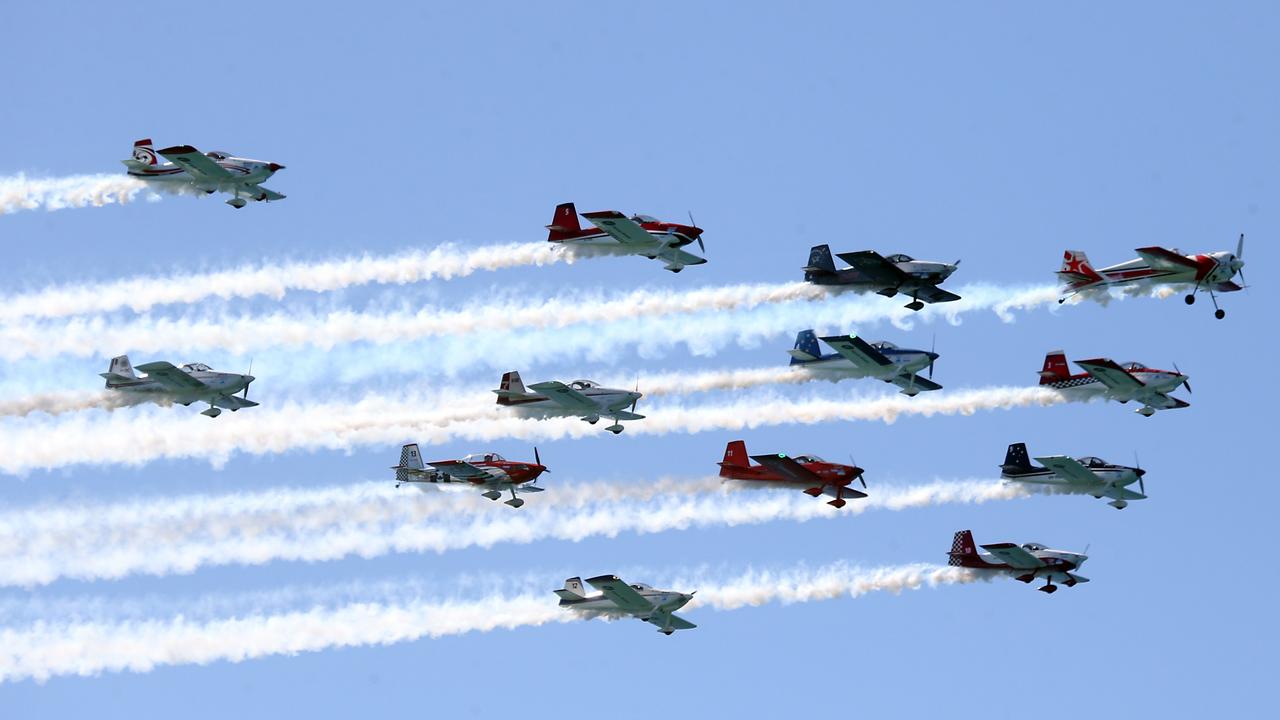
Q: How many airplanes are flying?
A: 13